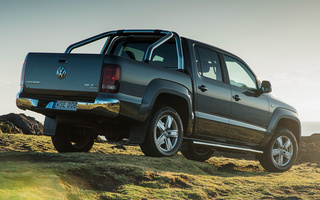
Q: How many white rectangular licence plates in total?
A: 1